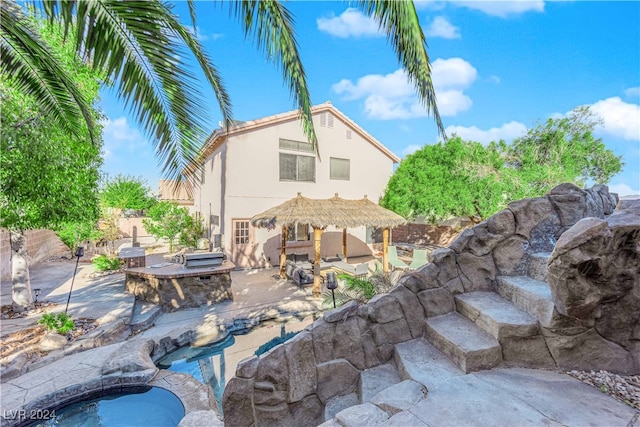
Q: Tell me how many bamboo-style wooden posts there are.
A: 4